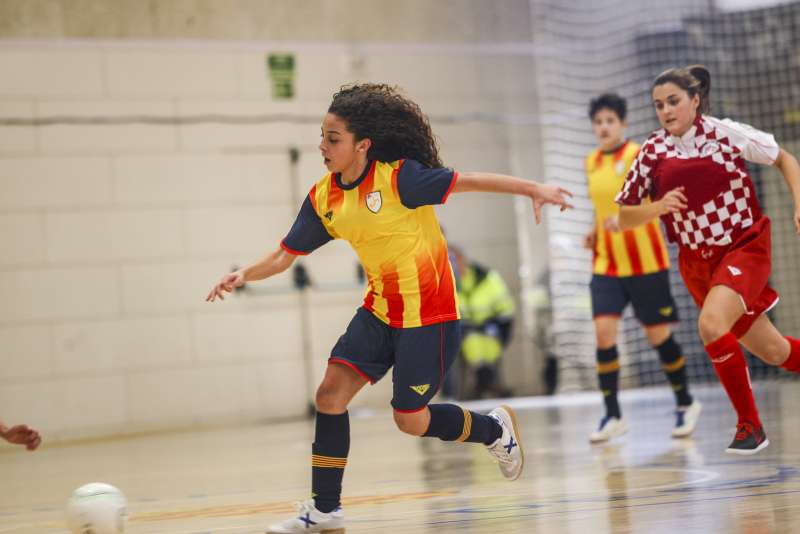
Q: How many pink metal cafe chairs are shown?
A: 0